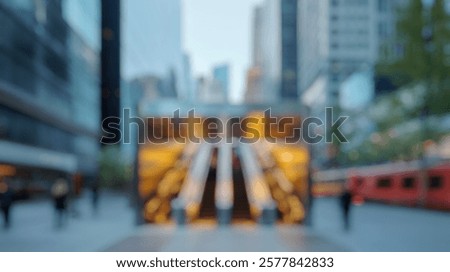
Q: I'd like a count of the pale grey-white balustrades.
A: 3